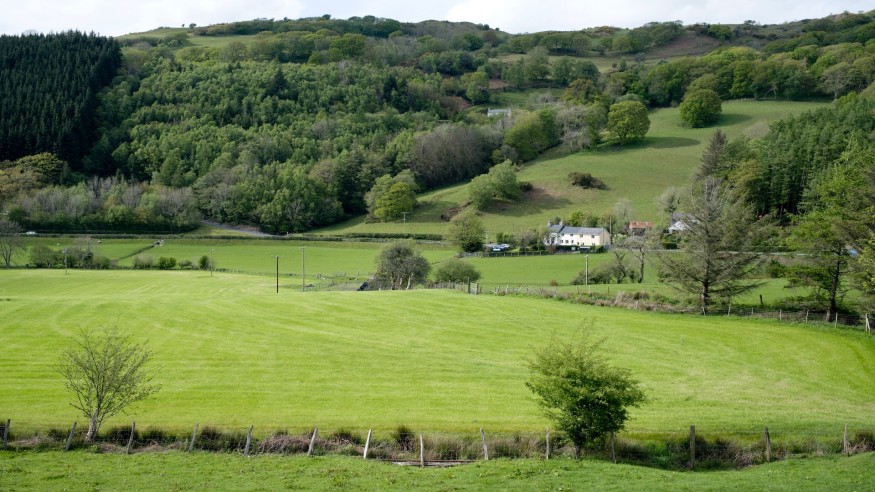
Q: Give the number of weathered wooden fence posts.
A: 14